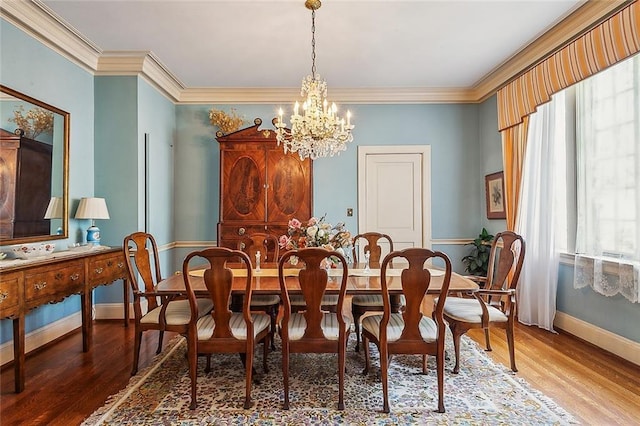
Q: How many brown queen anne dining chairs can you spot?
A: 8